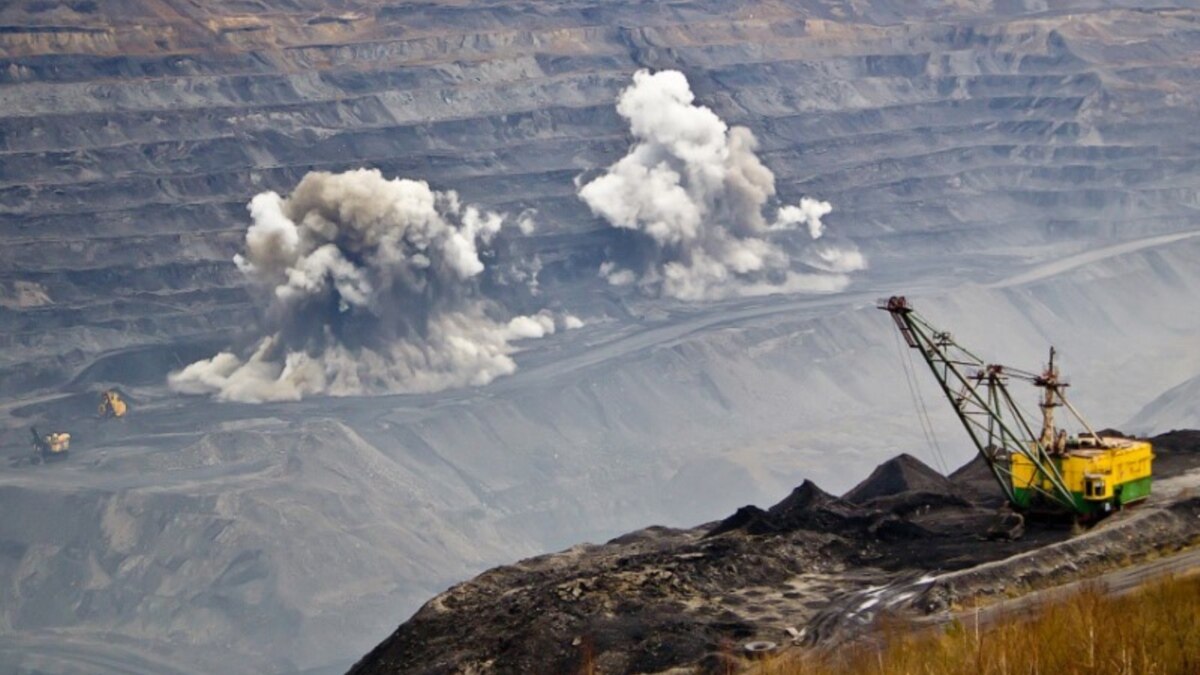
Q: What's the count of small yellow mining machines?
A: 2